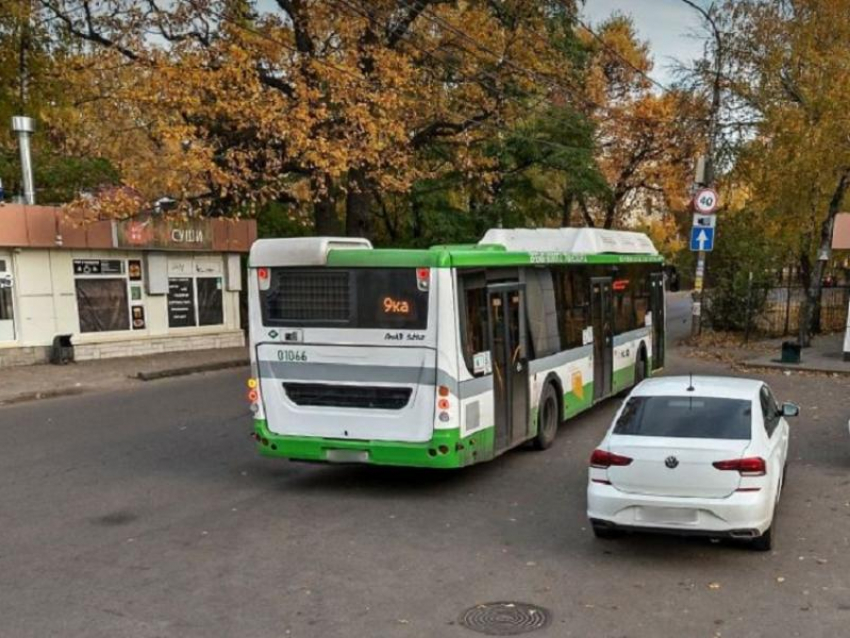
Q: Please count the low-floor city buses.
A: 1